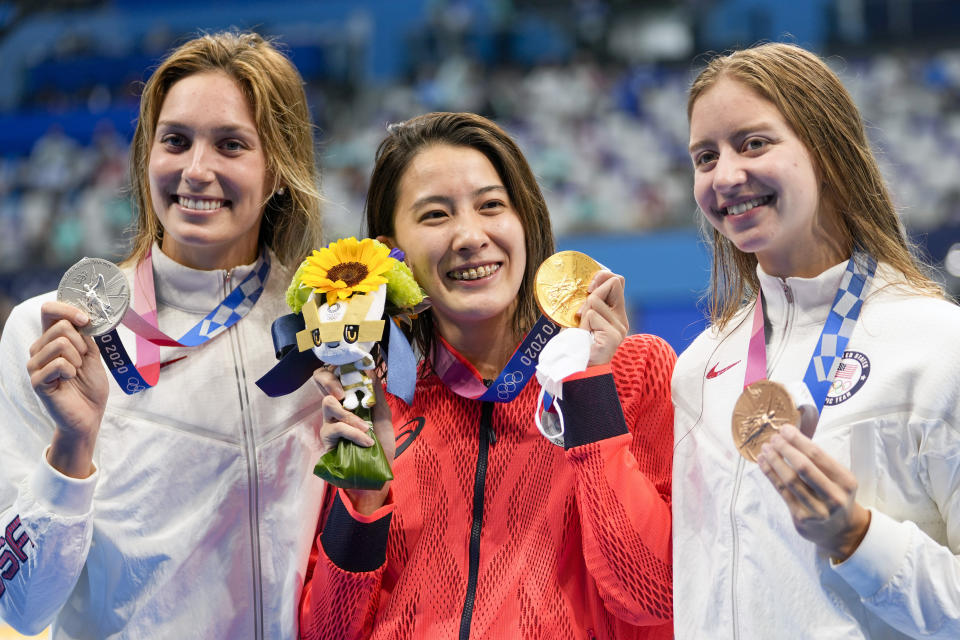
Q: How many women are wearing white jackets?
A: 2